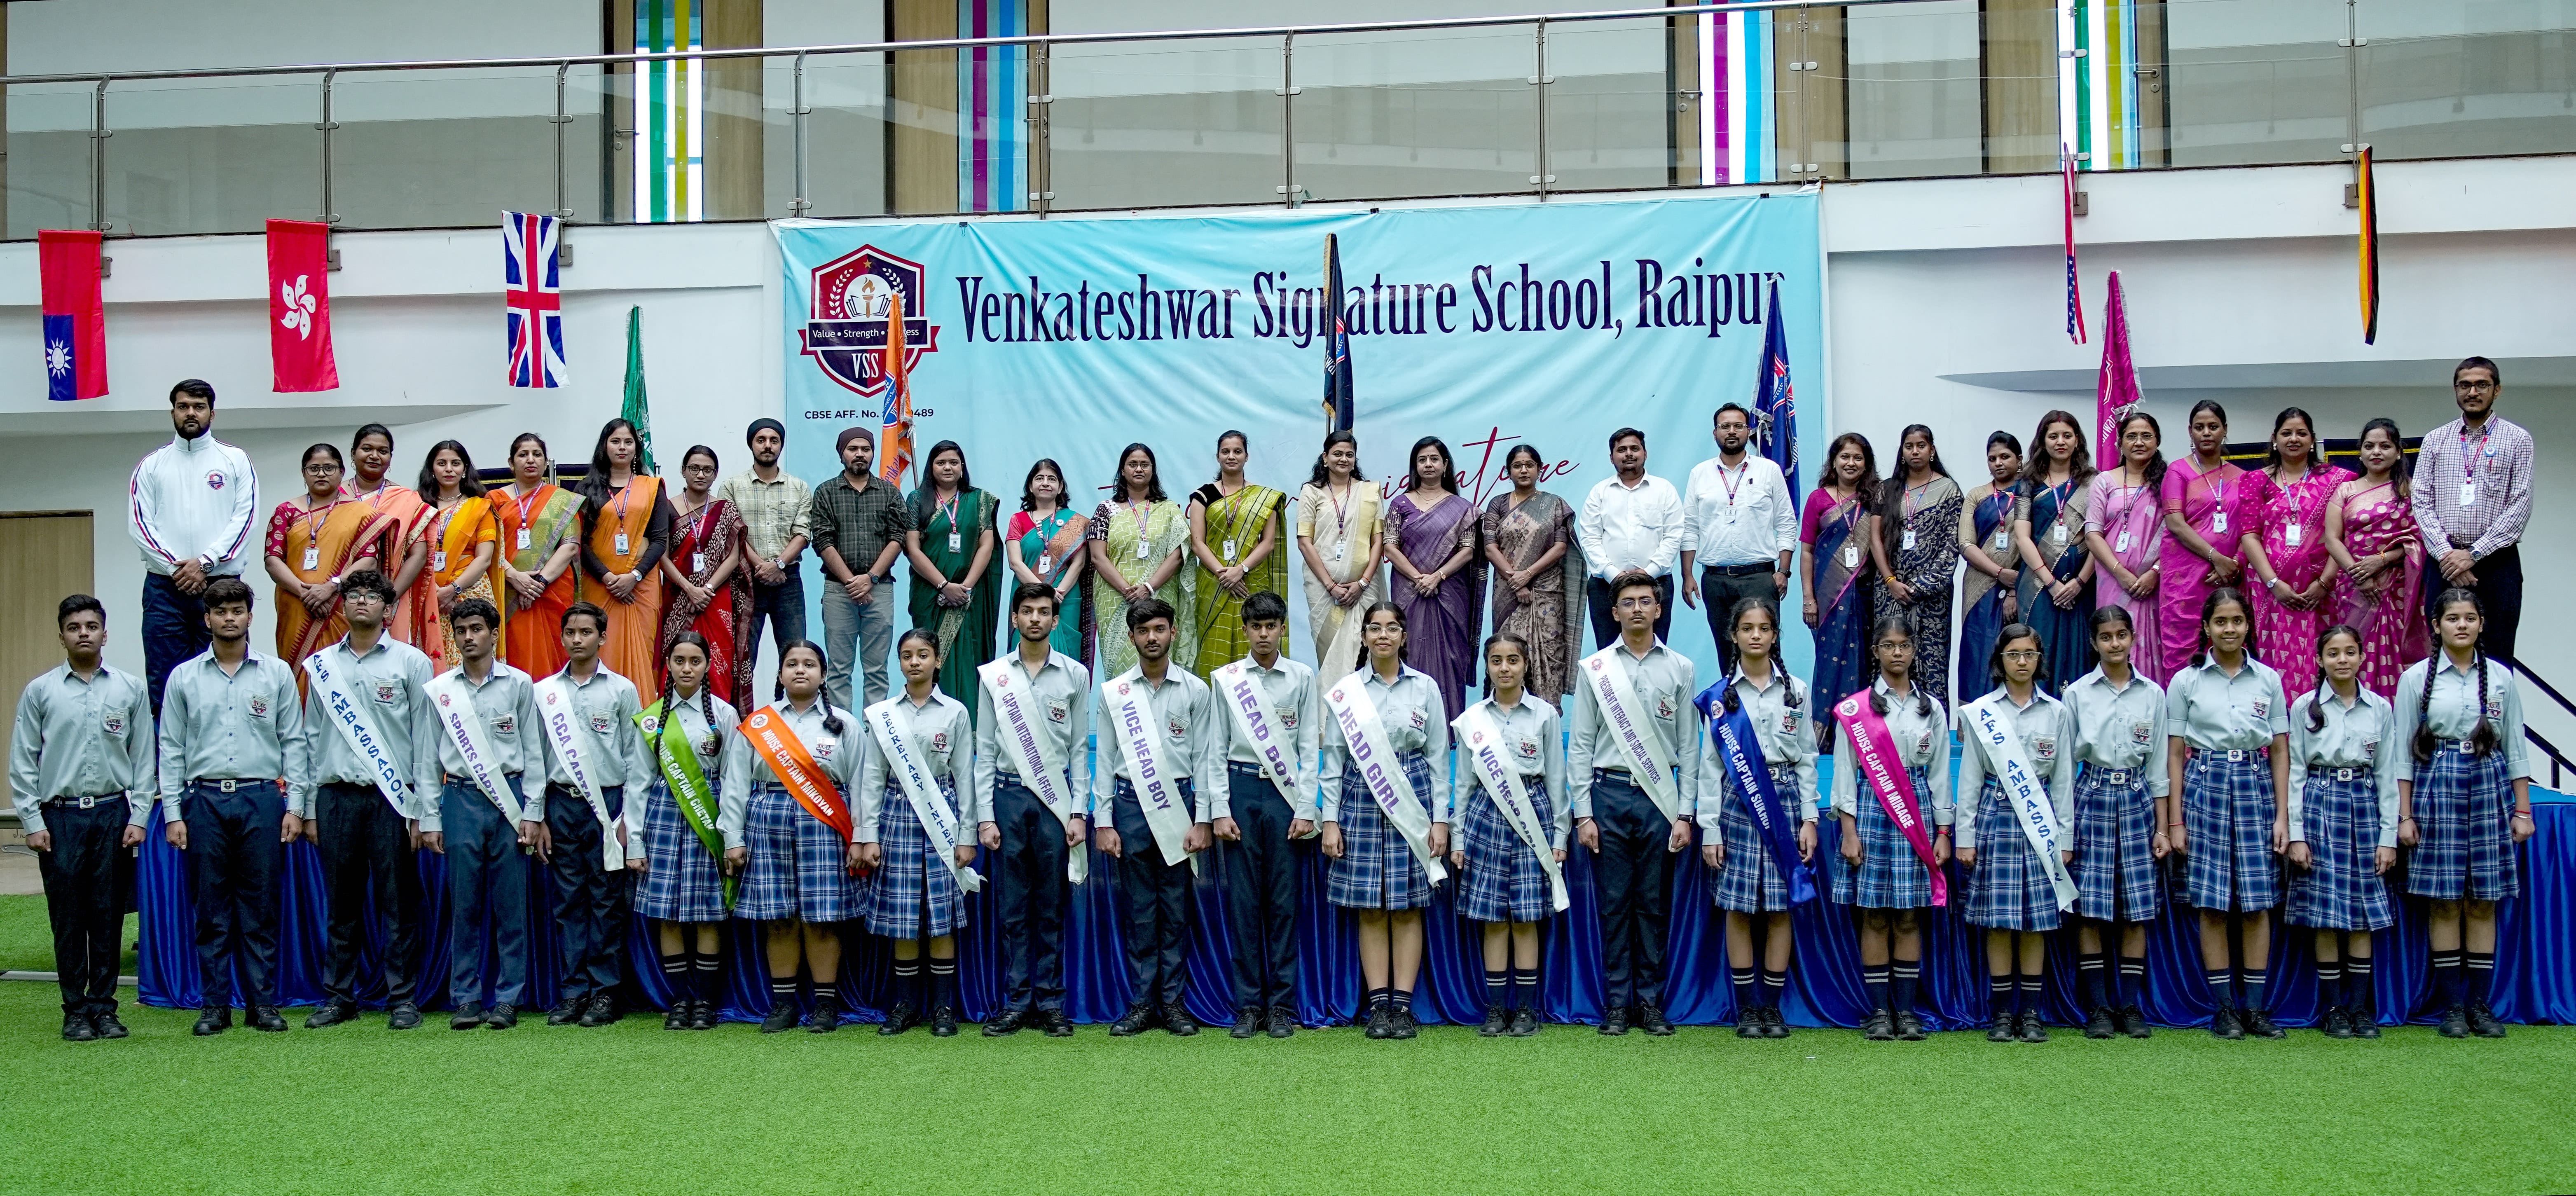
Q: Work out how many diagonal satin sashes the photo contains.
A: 15